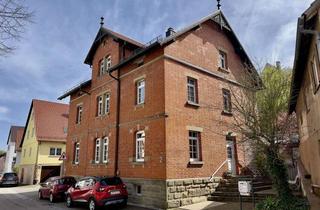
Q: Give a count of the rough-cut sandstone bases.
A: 1